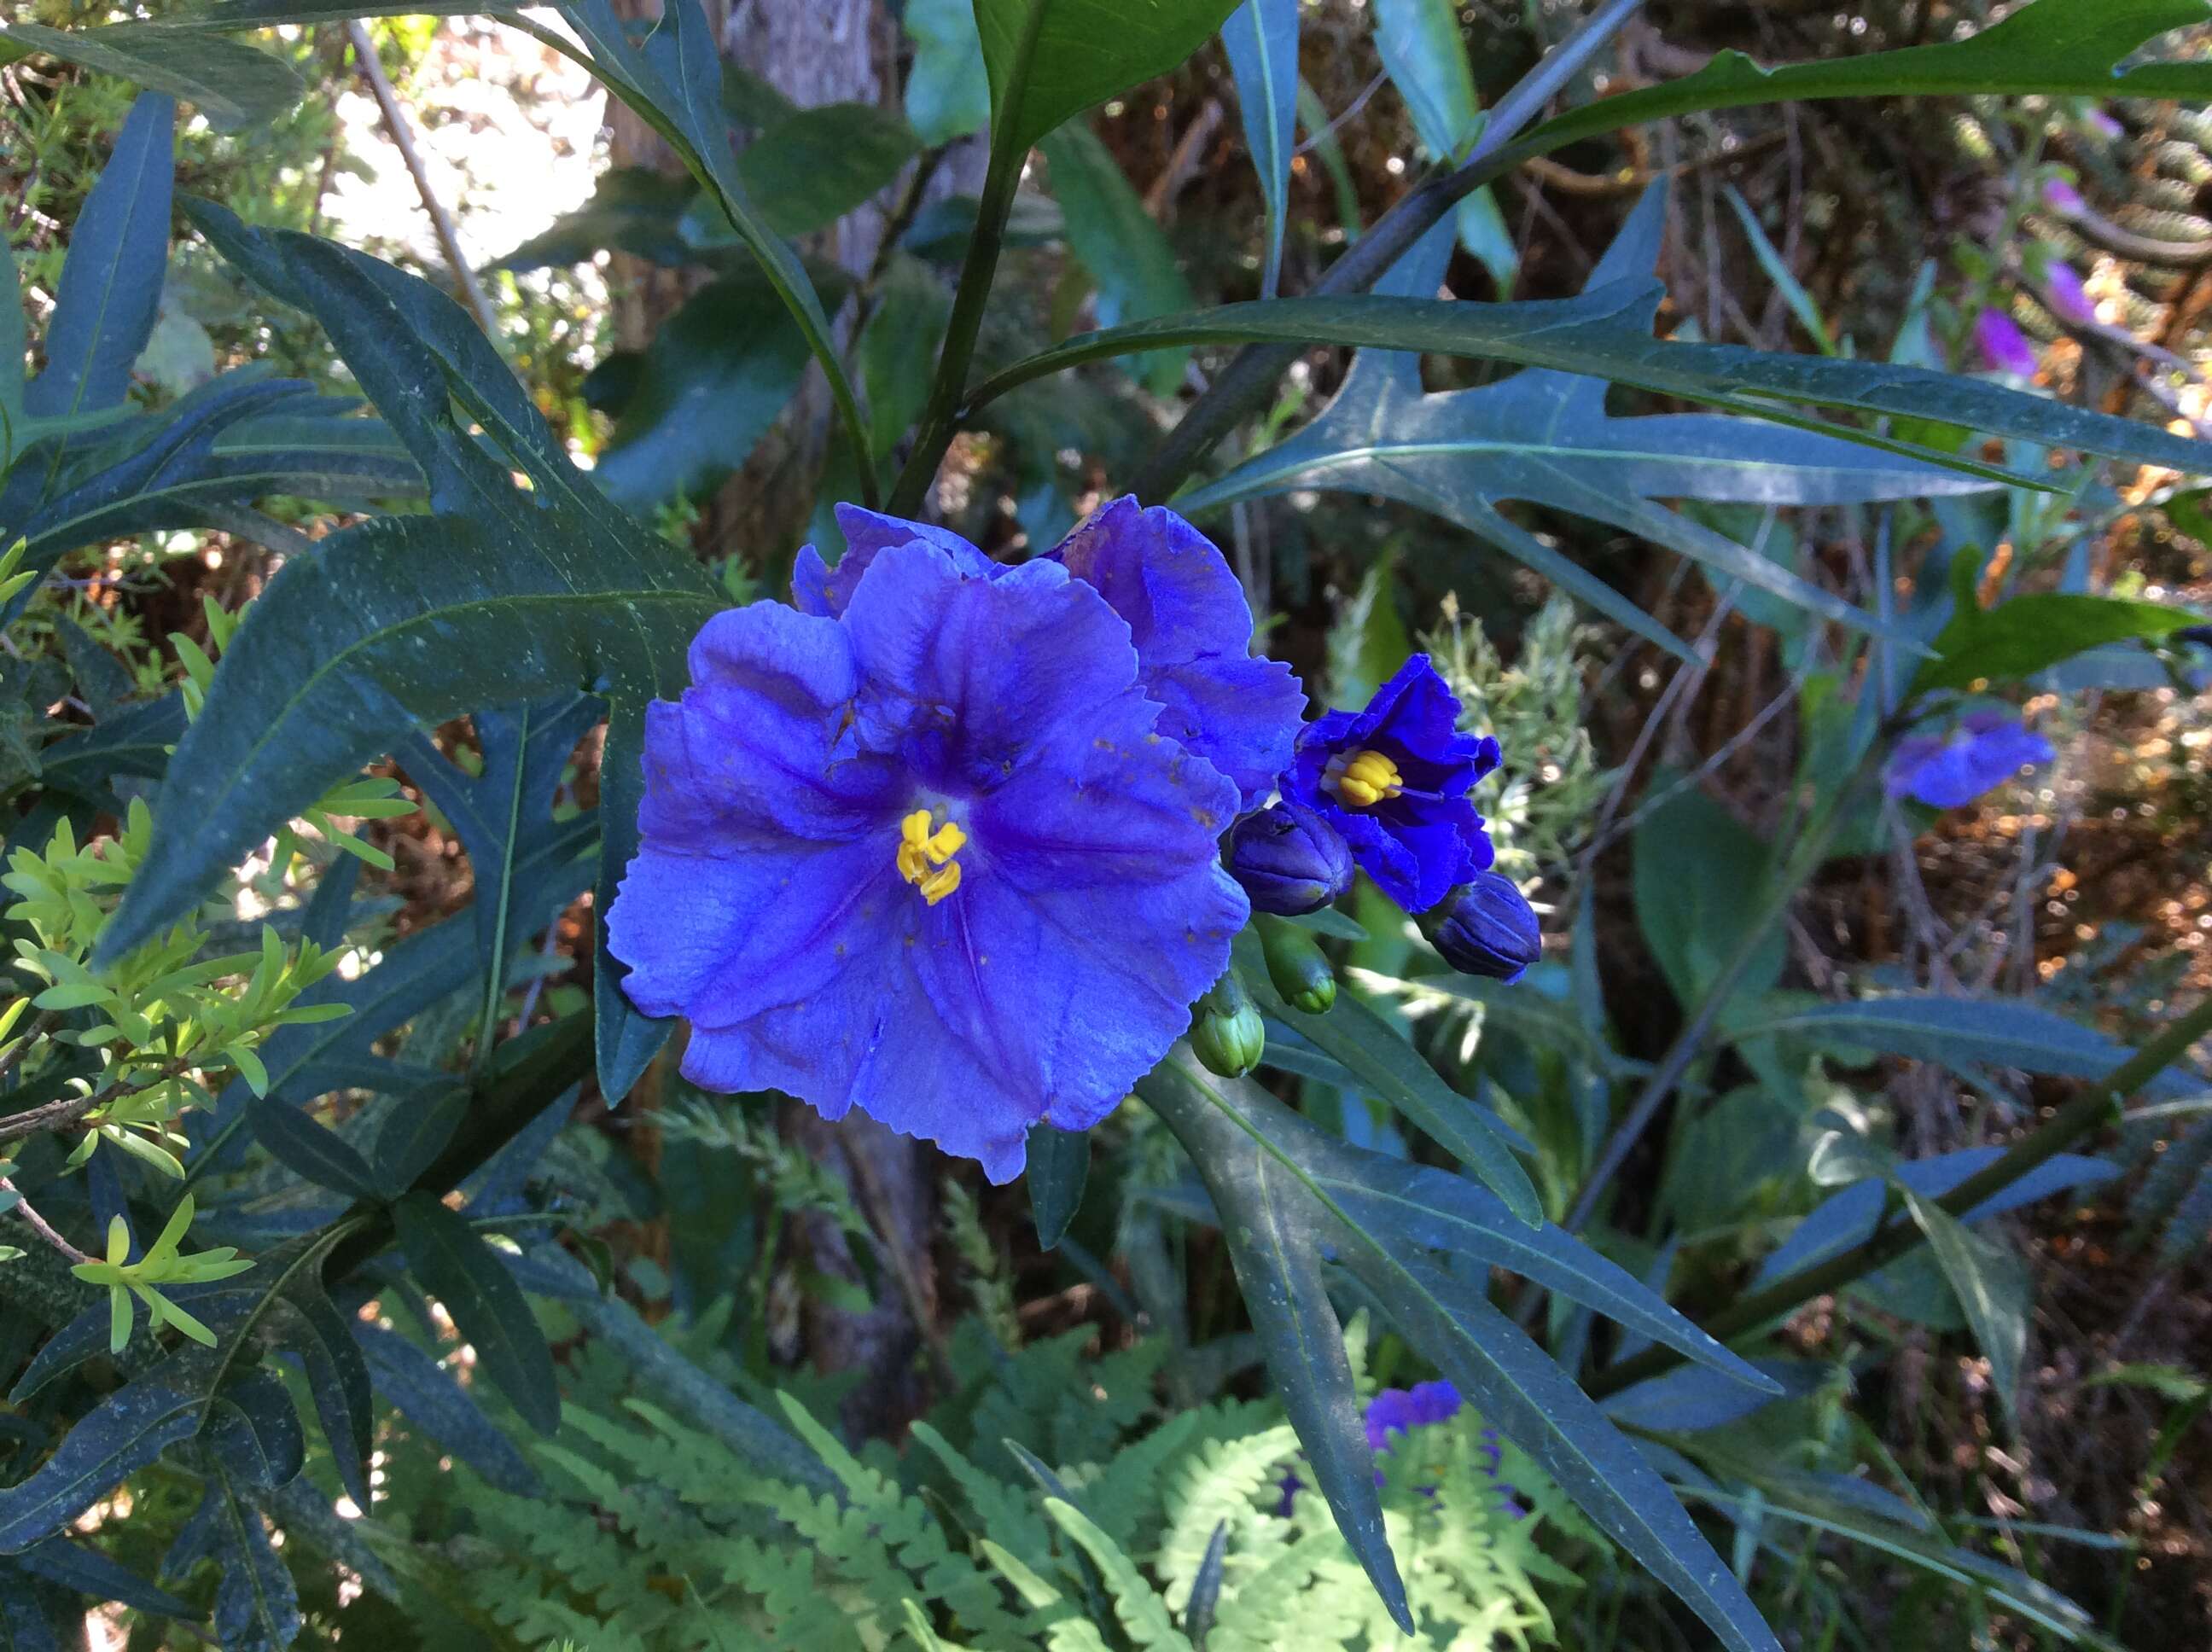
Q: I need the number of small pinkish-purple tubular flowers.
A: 4